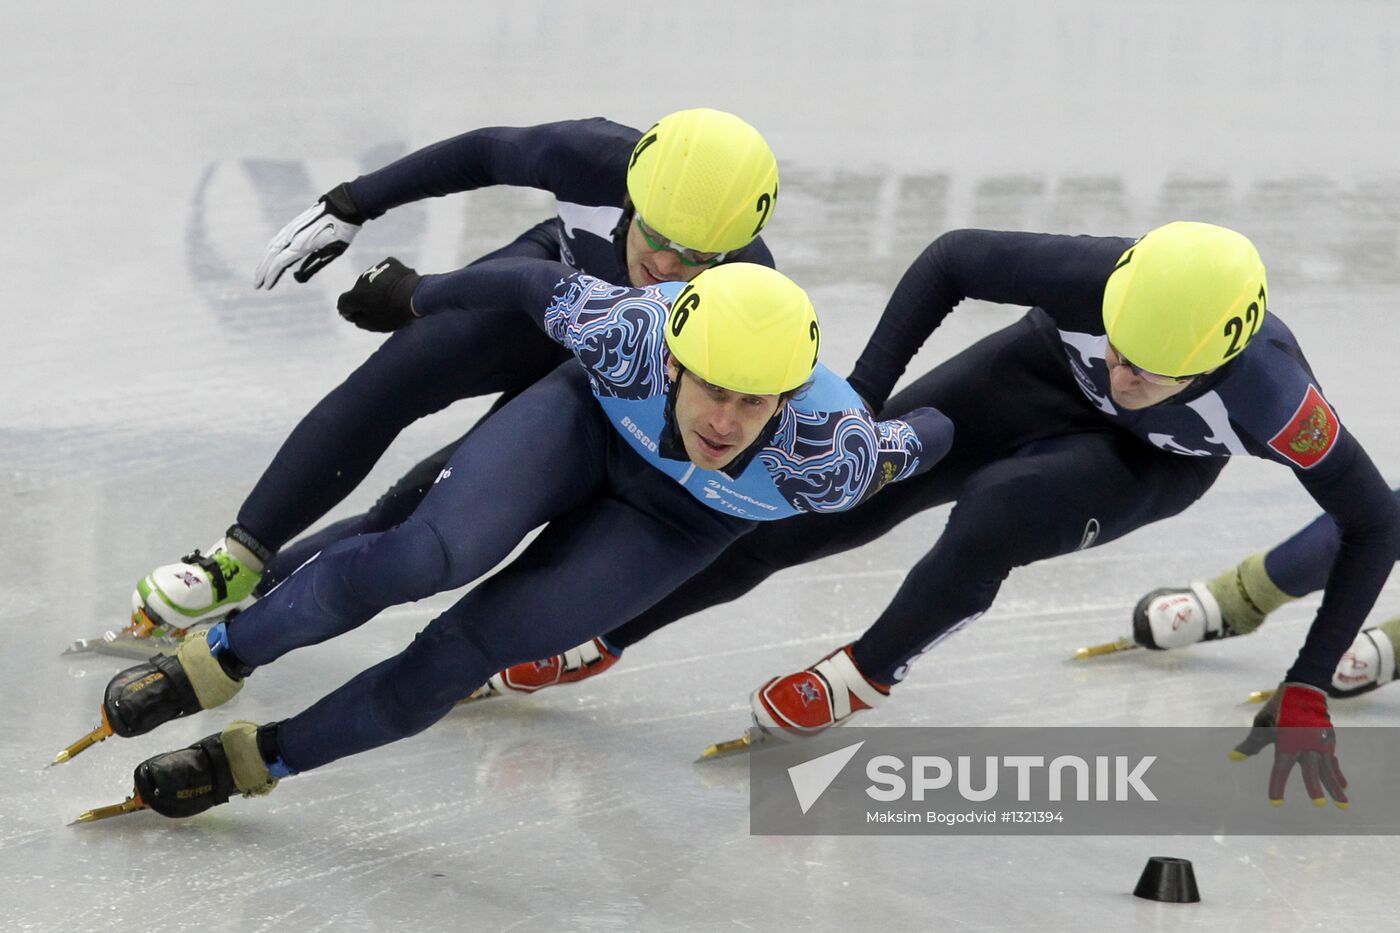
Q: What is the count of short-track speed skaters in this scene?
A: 4